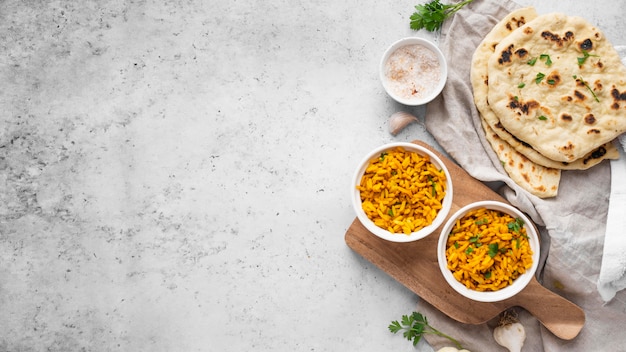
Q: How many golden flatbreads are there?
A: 3